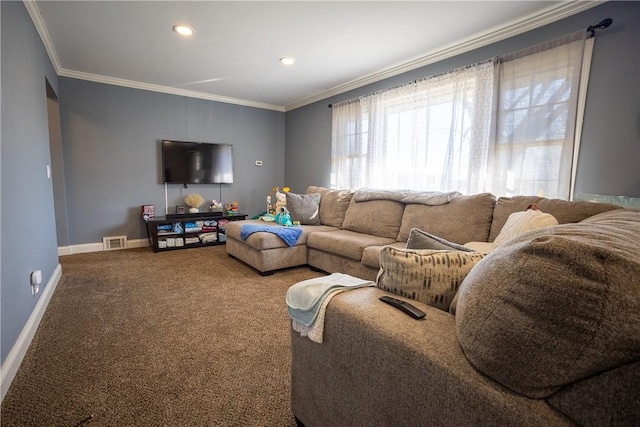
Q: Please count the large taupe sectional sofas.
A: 1